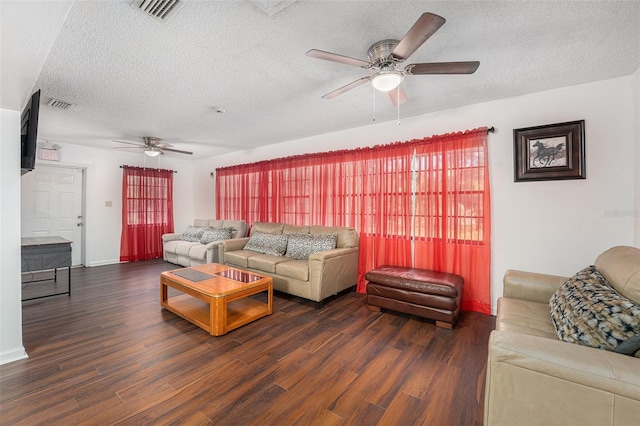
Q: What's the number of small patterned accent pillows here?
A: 5